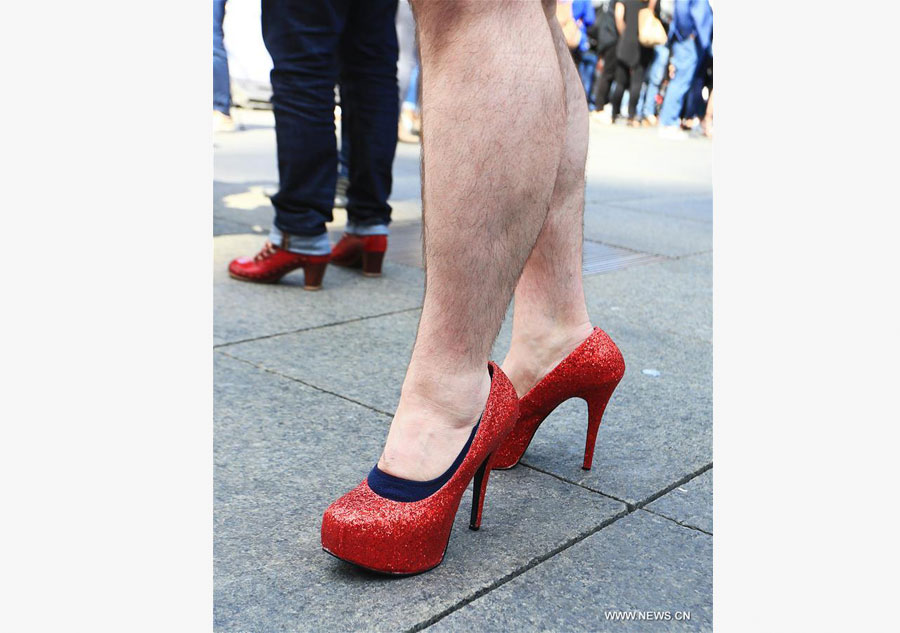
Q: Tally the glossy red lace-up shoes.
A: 2